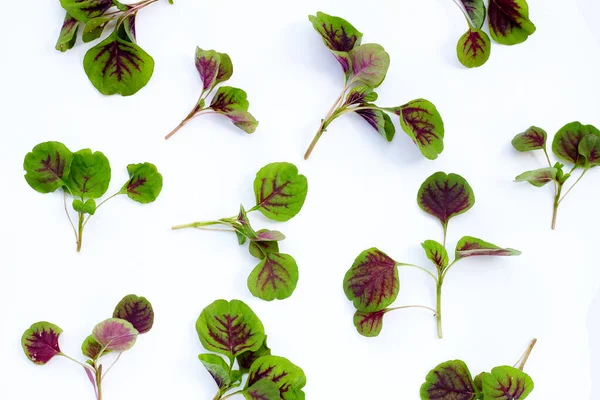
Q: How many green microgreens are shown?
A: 11